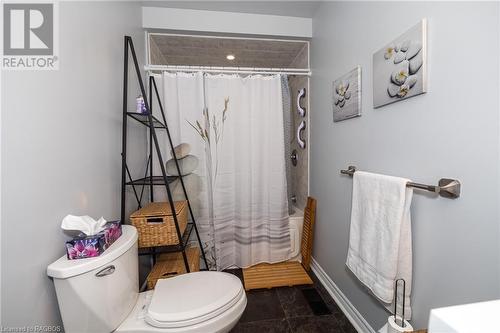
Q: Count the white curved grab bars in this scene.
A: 2